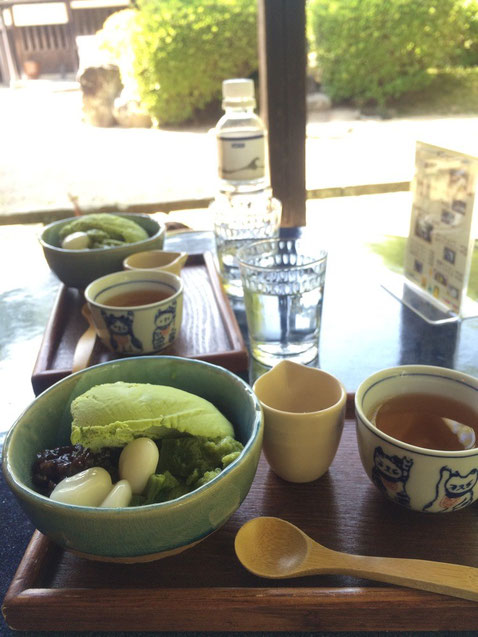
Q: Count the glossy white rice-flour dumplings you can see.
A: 4